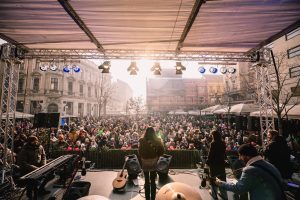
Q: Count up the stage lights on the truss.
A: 12